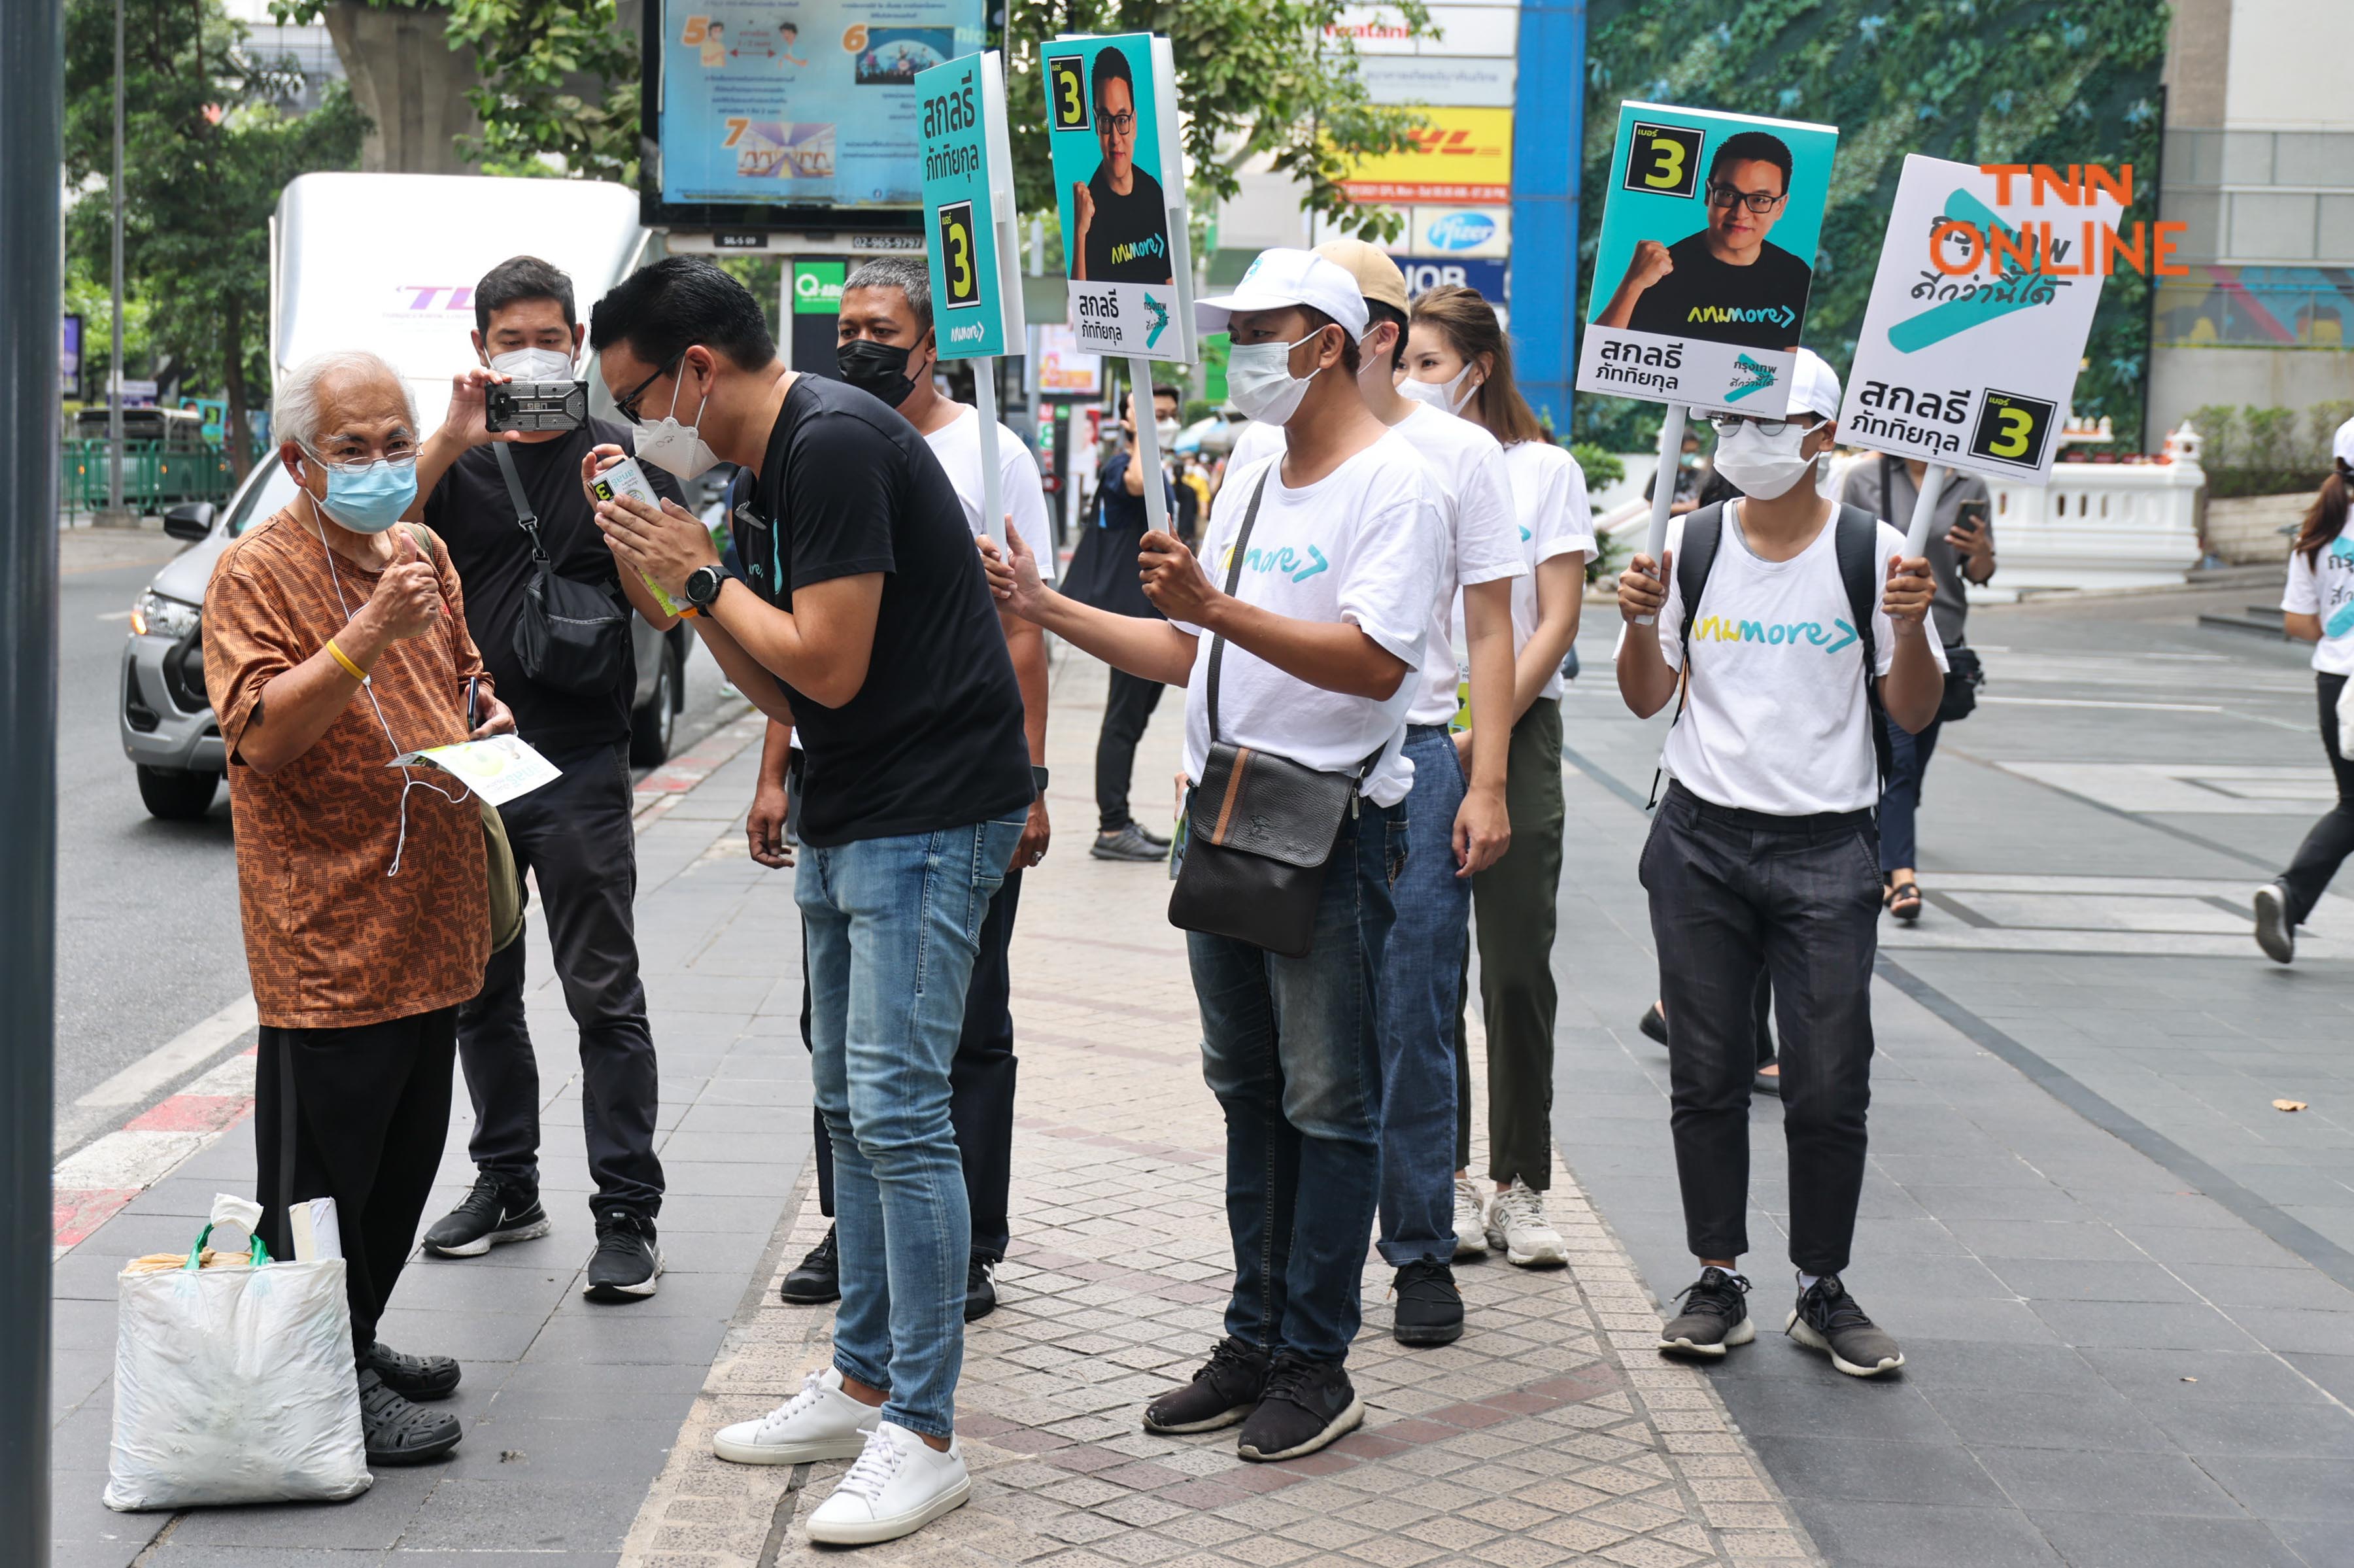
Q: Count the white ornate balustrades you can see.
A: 1